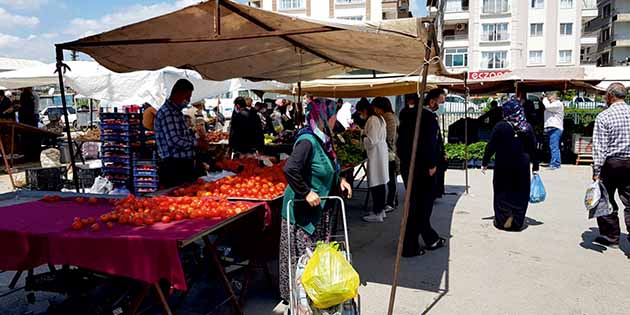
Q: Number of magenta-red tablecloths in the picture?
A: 1